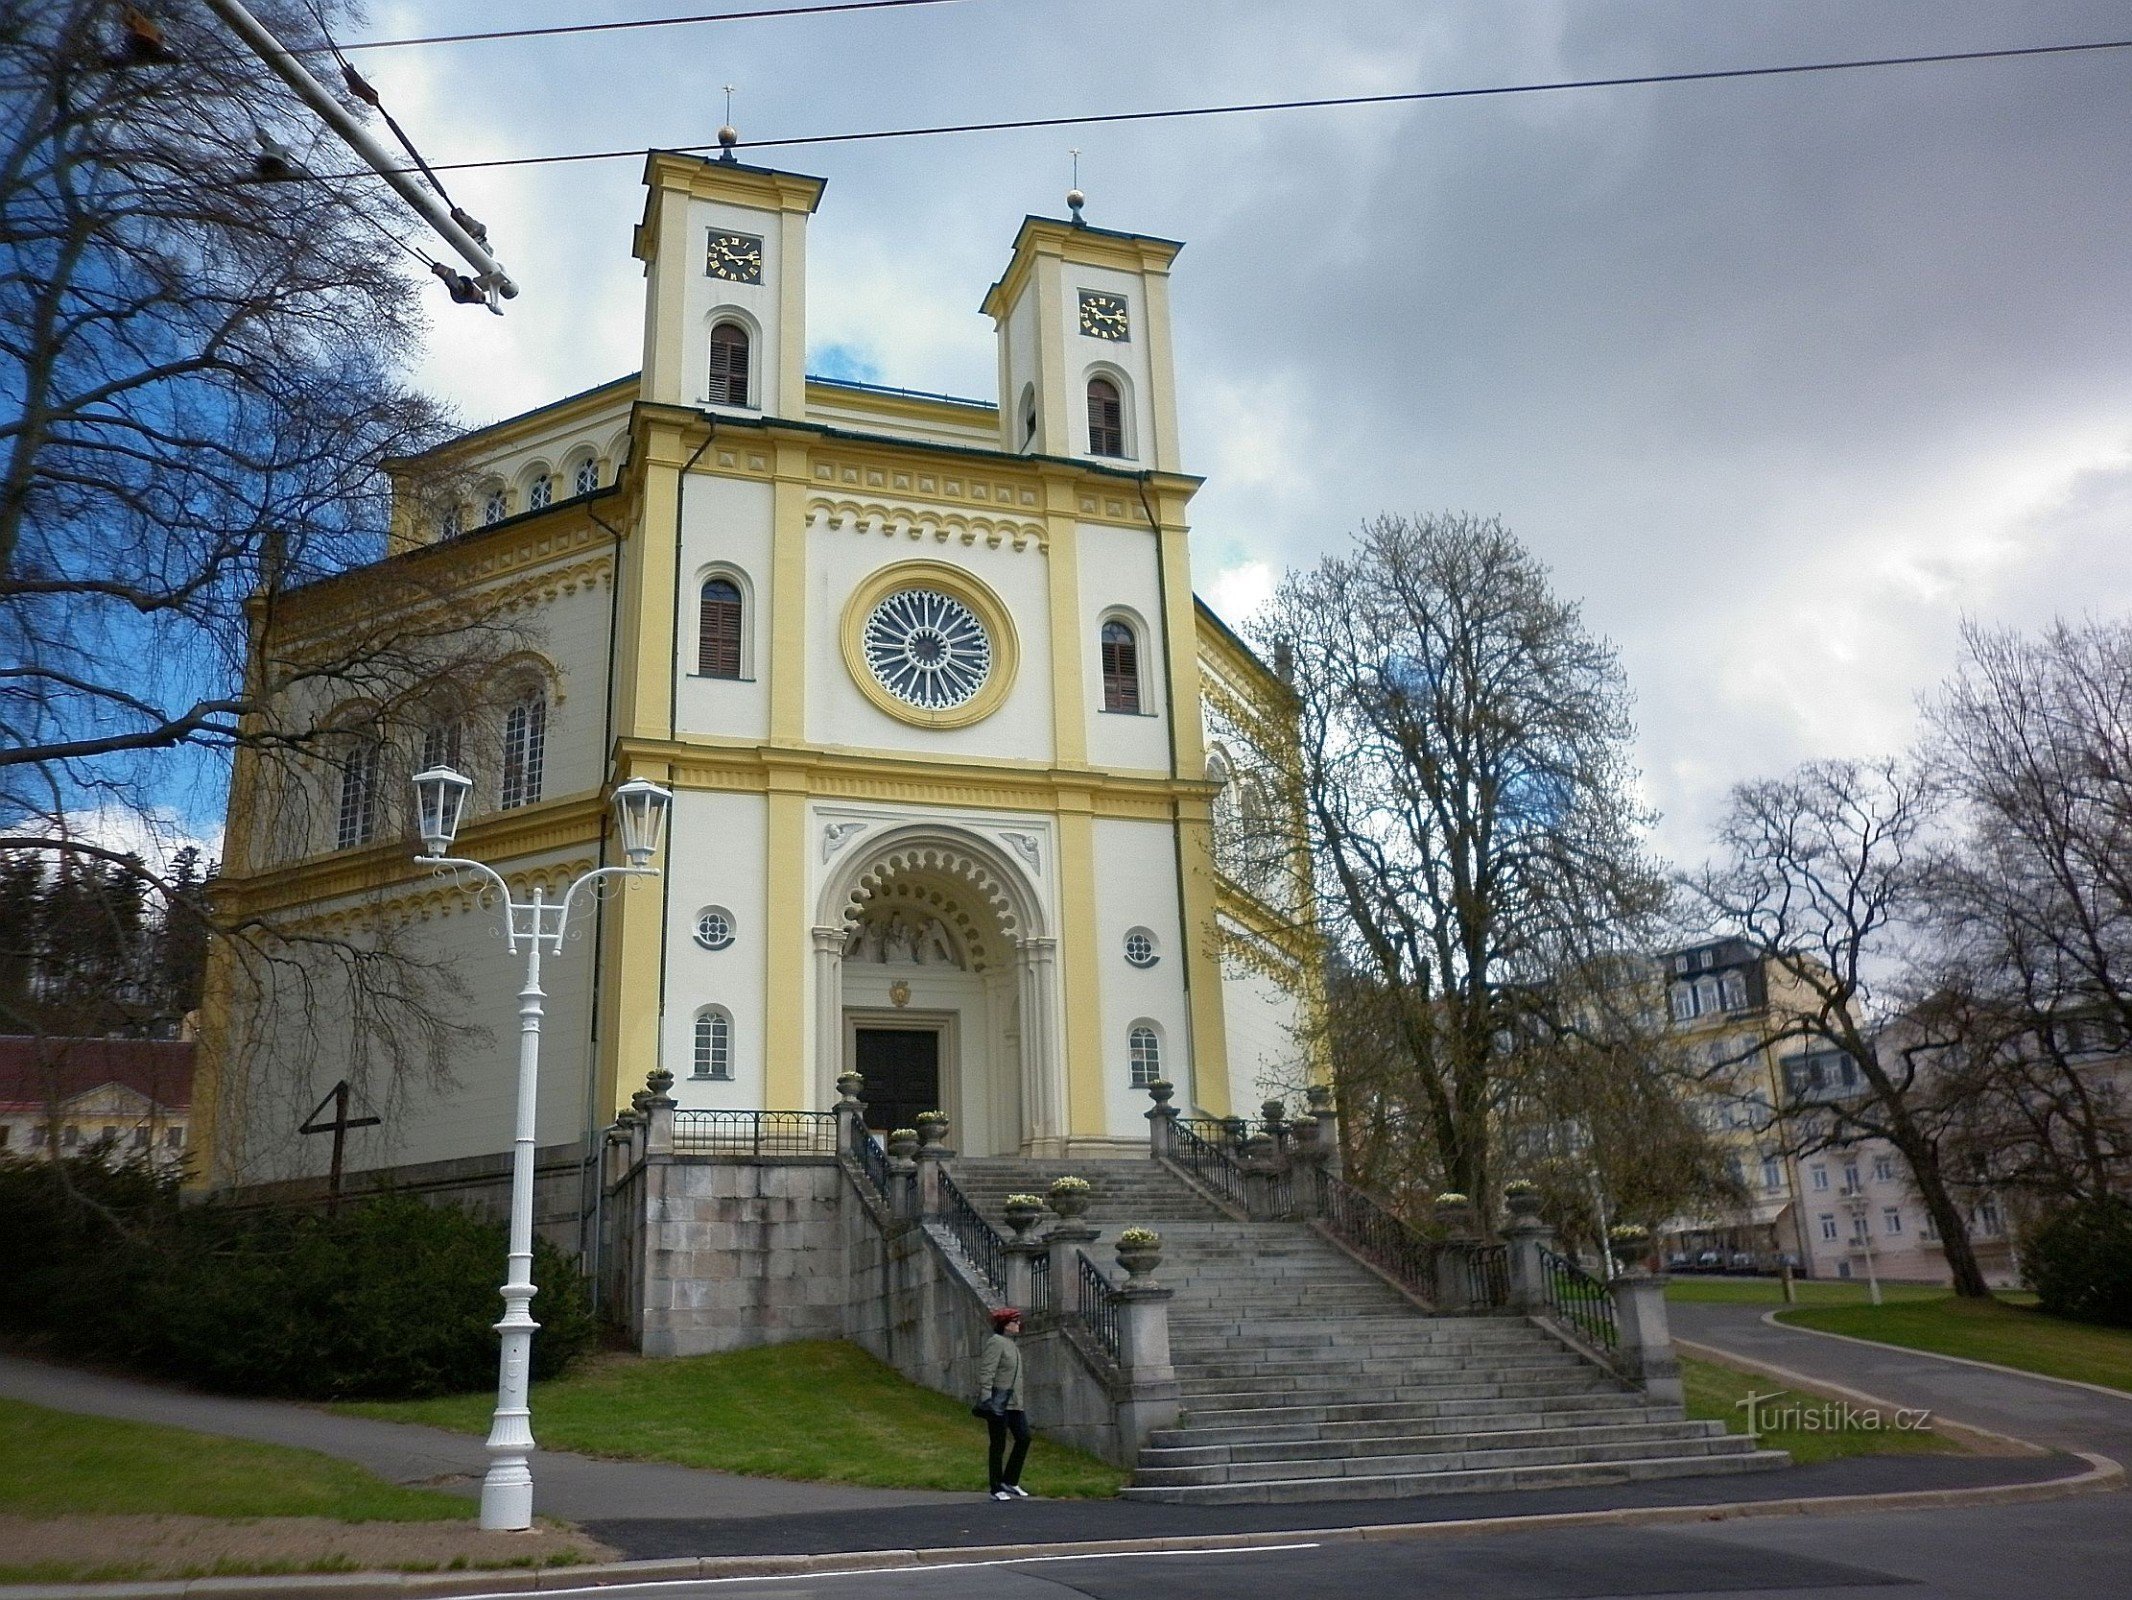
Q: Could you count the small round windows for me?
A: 2